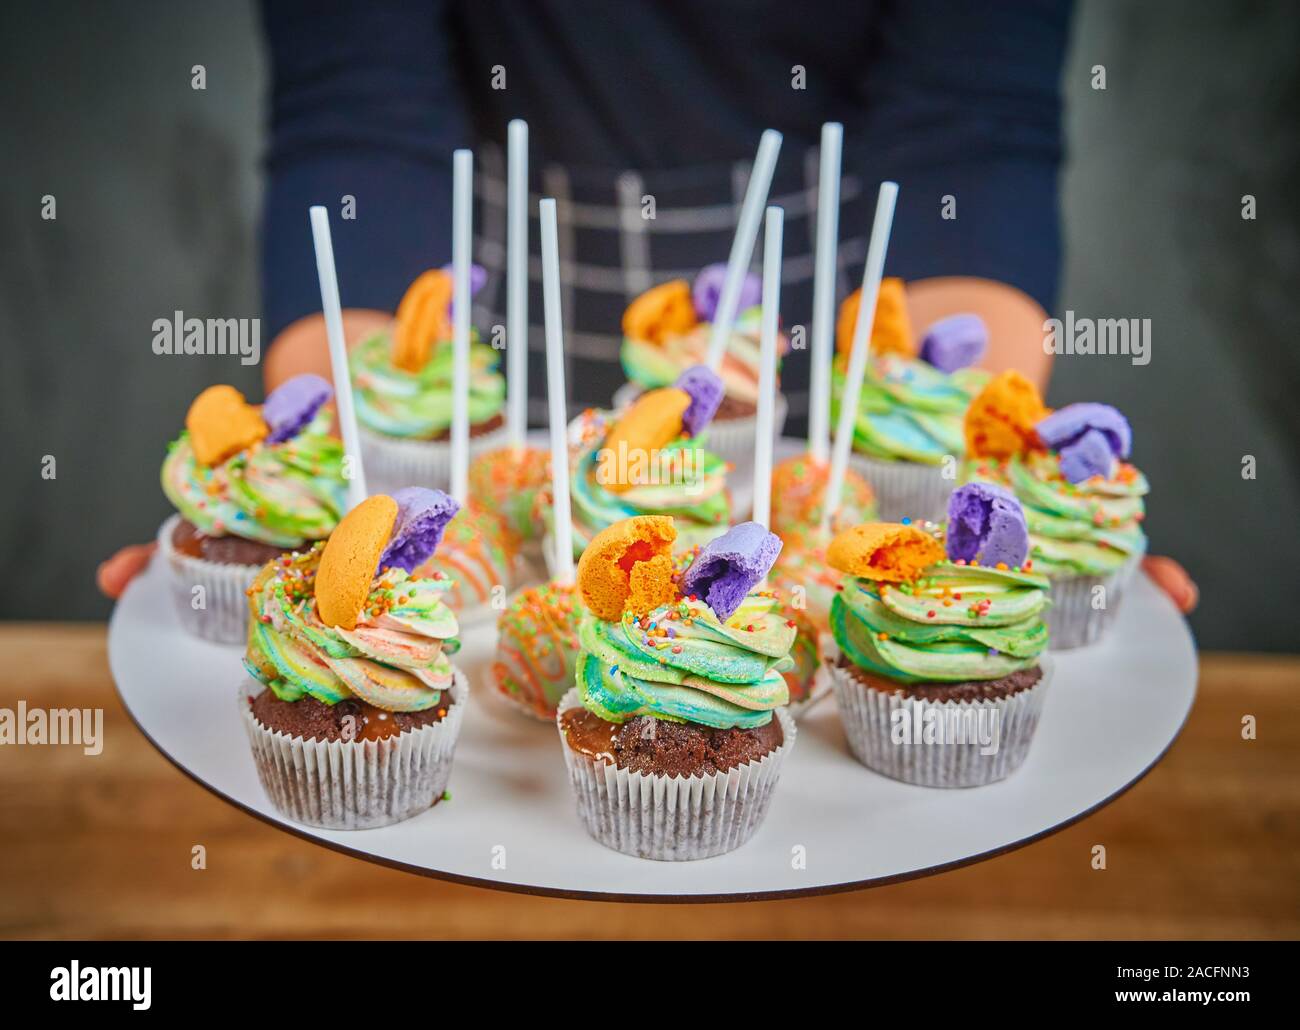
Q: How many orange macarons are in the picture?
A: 9